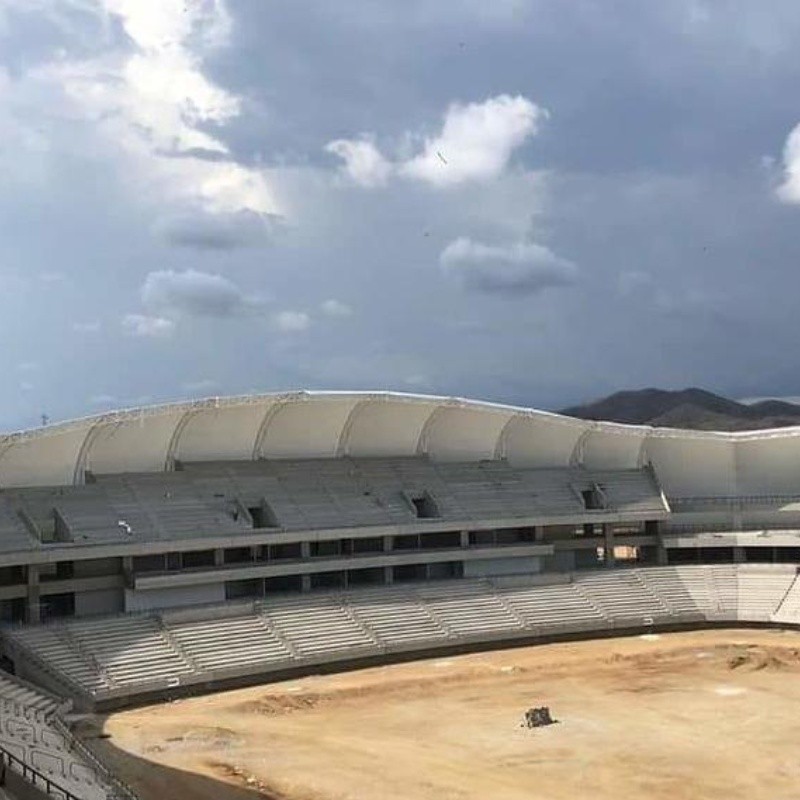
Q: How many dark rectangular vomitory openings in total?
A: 4